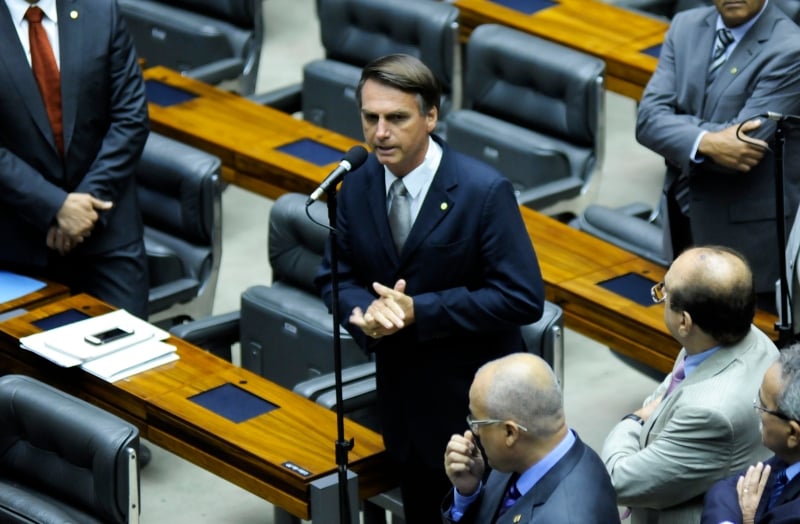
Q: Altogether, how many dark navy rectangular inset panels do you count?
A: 7